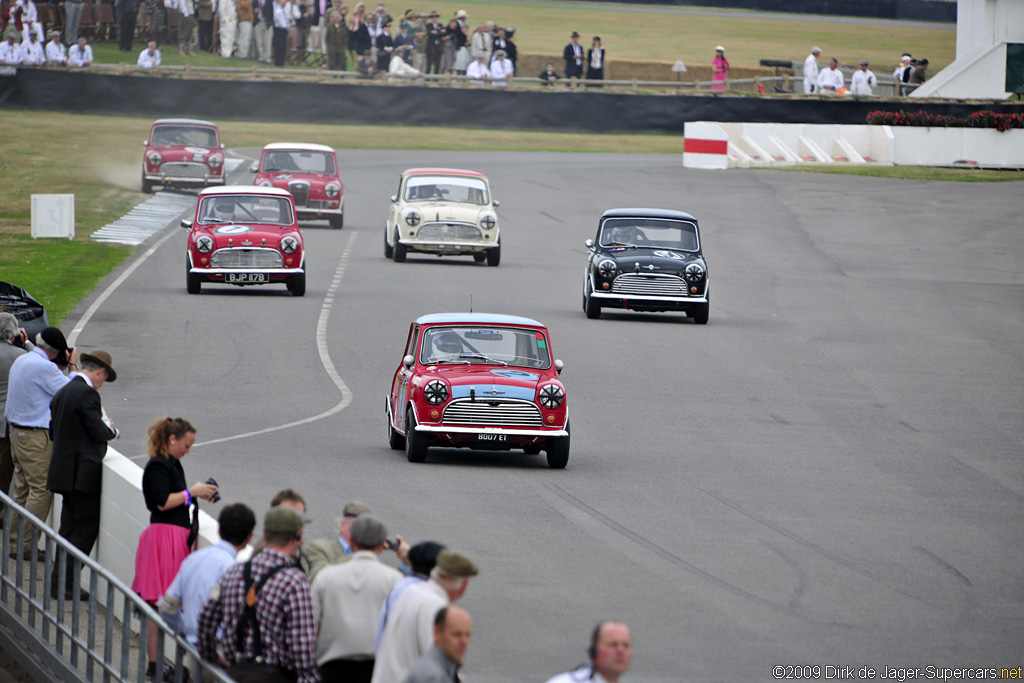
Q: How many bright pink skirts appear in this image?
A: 1